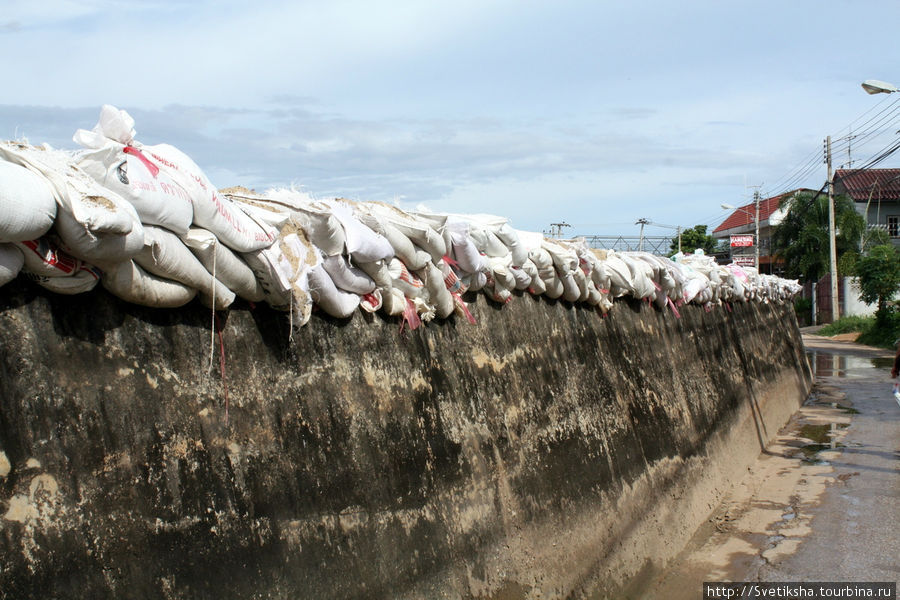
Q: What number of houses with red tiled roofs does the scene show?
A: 2